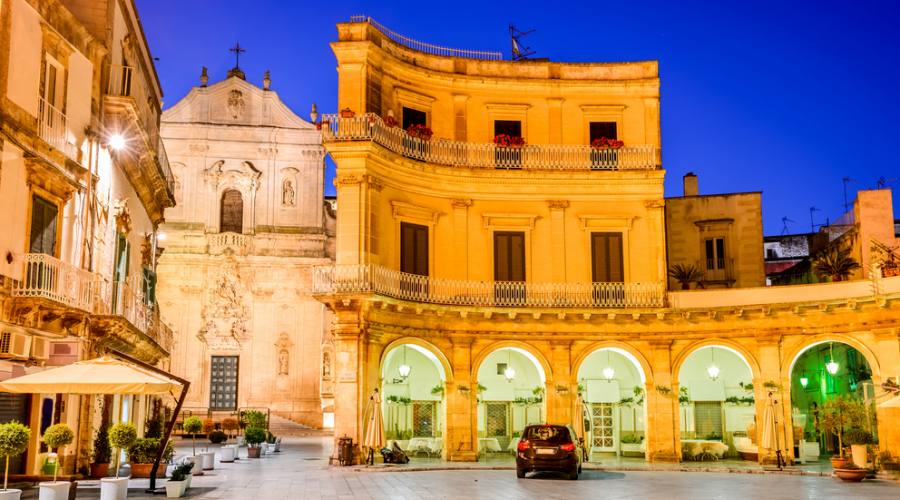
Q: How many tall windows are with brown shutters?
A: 3